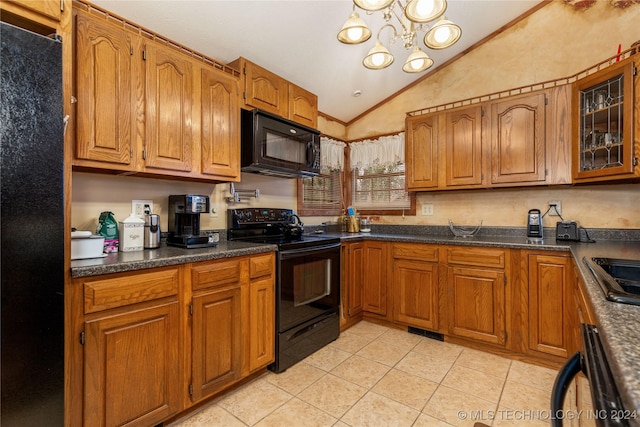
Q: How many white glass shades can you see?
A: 6